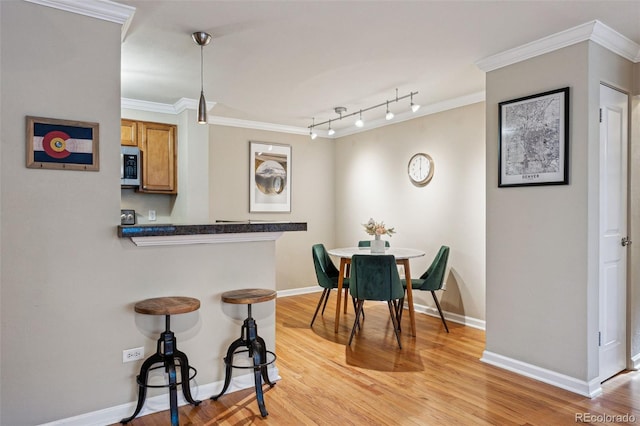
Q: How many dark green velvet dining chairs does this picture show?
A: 4